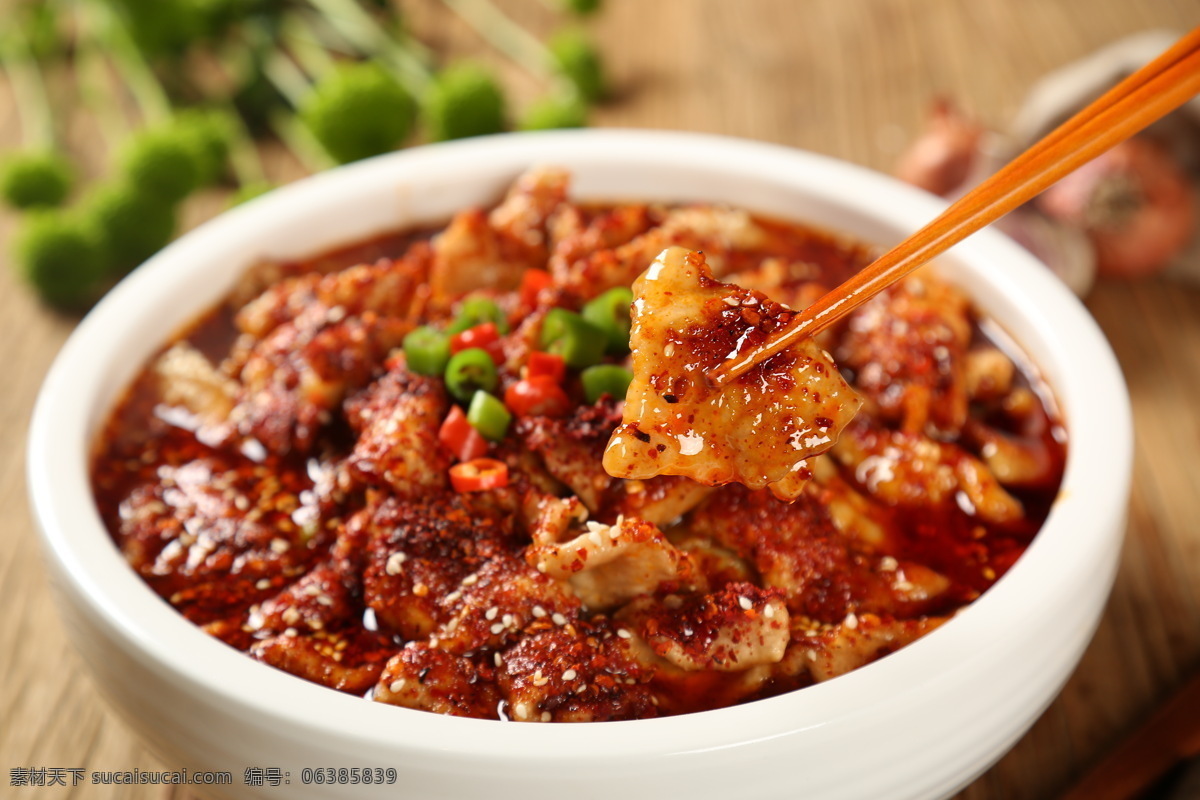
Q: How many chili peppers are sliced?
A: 13